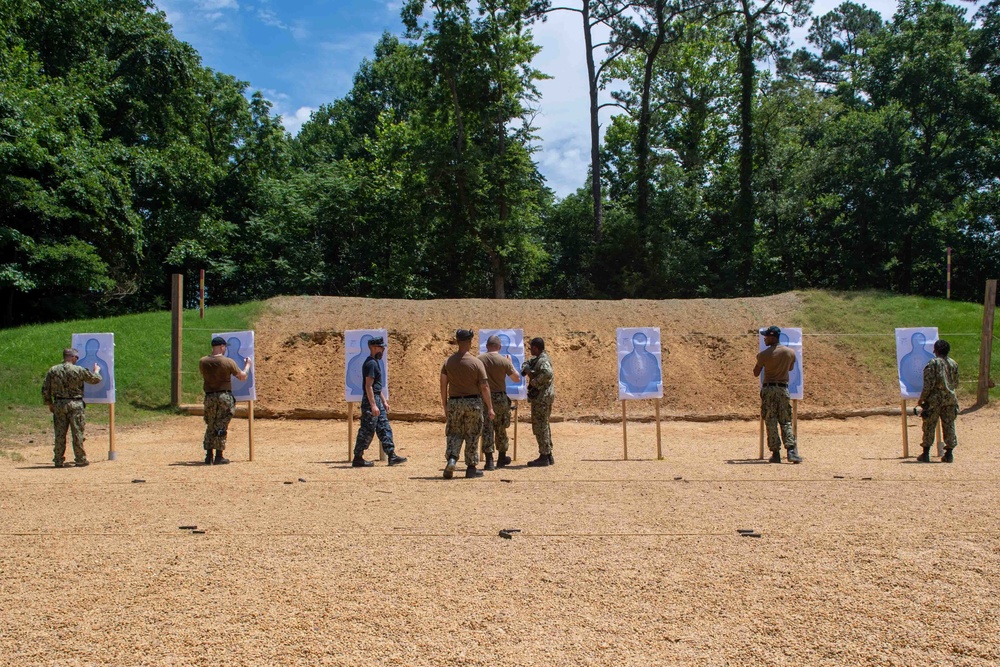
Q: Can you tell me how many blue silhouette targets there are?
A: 7